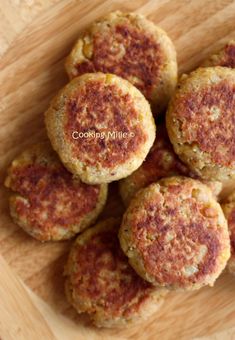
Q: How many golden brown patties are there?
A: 9